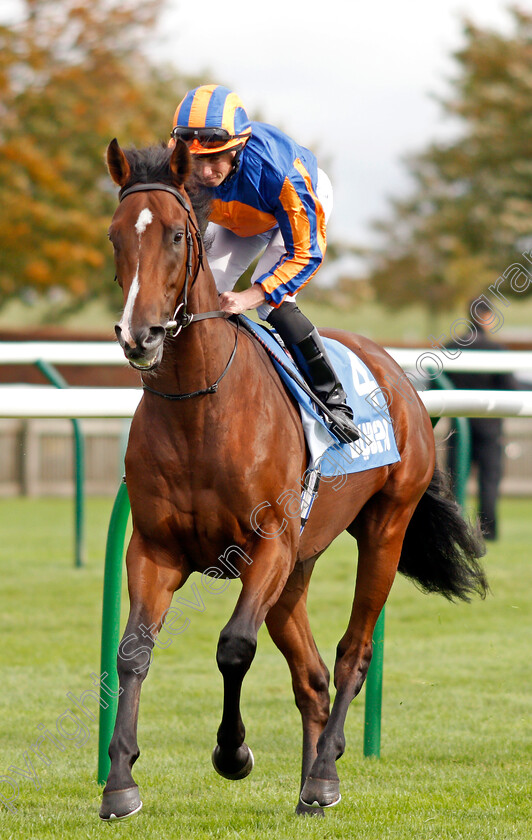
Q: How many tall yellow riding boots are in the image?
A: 0